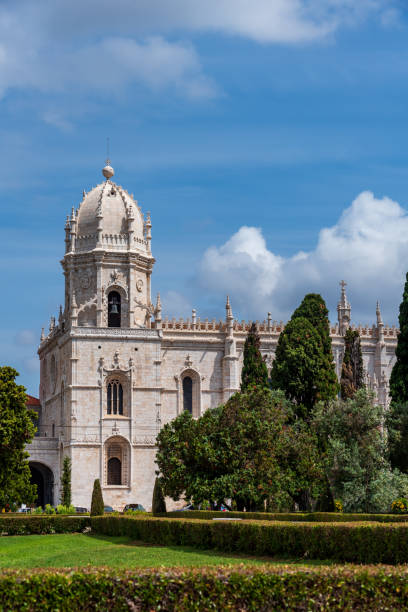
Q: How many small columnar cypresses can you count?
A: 3